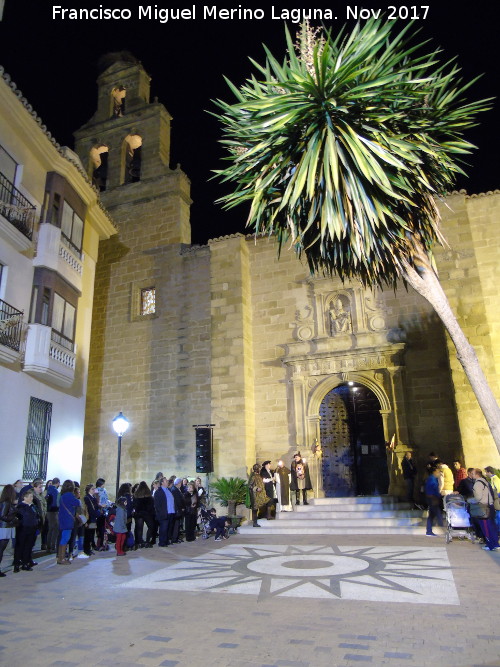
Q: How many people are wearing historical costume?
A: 4